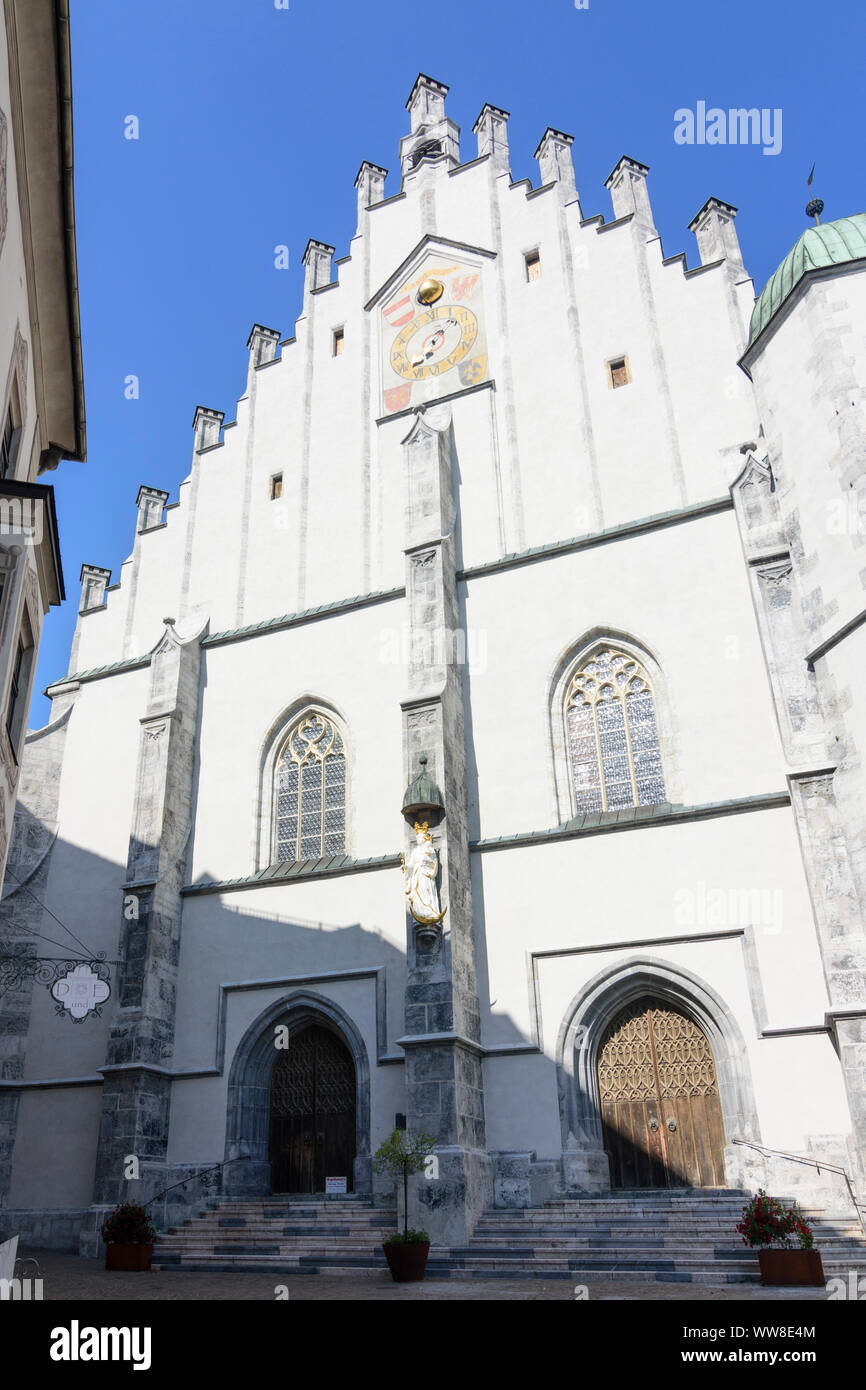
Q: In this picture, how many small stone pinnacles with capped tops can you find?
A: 11